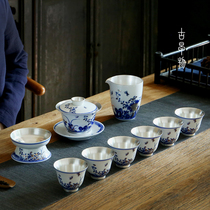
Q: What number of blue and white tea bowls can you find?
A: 6